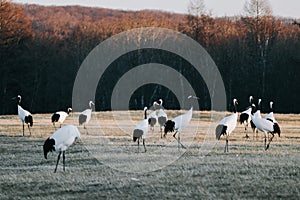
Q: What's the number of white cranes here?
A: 13